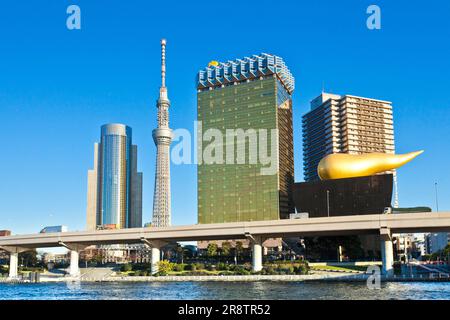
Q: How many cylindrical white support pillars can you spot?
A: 5